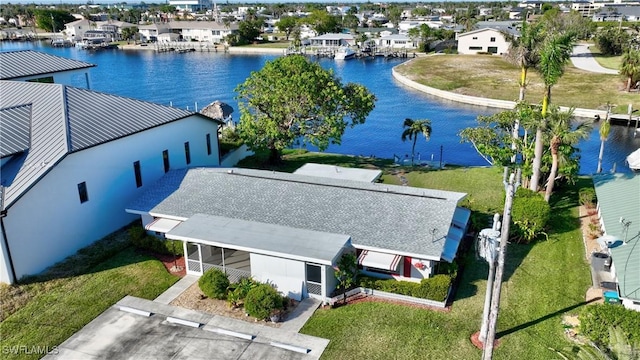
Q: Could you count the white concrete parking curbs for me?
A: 4